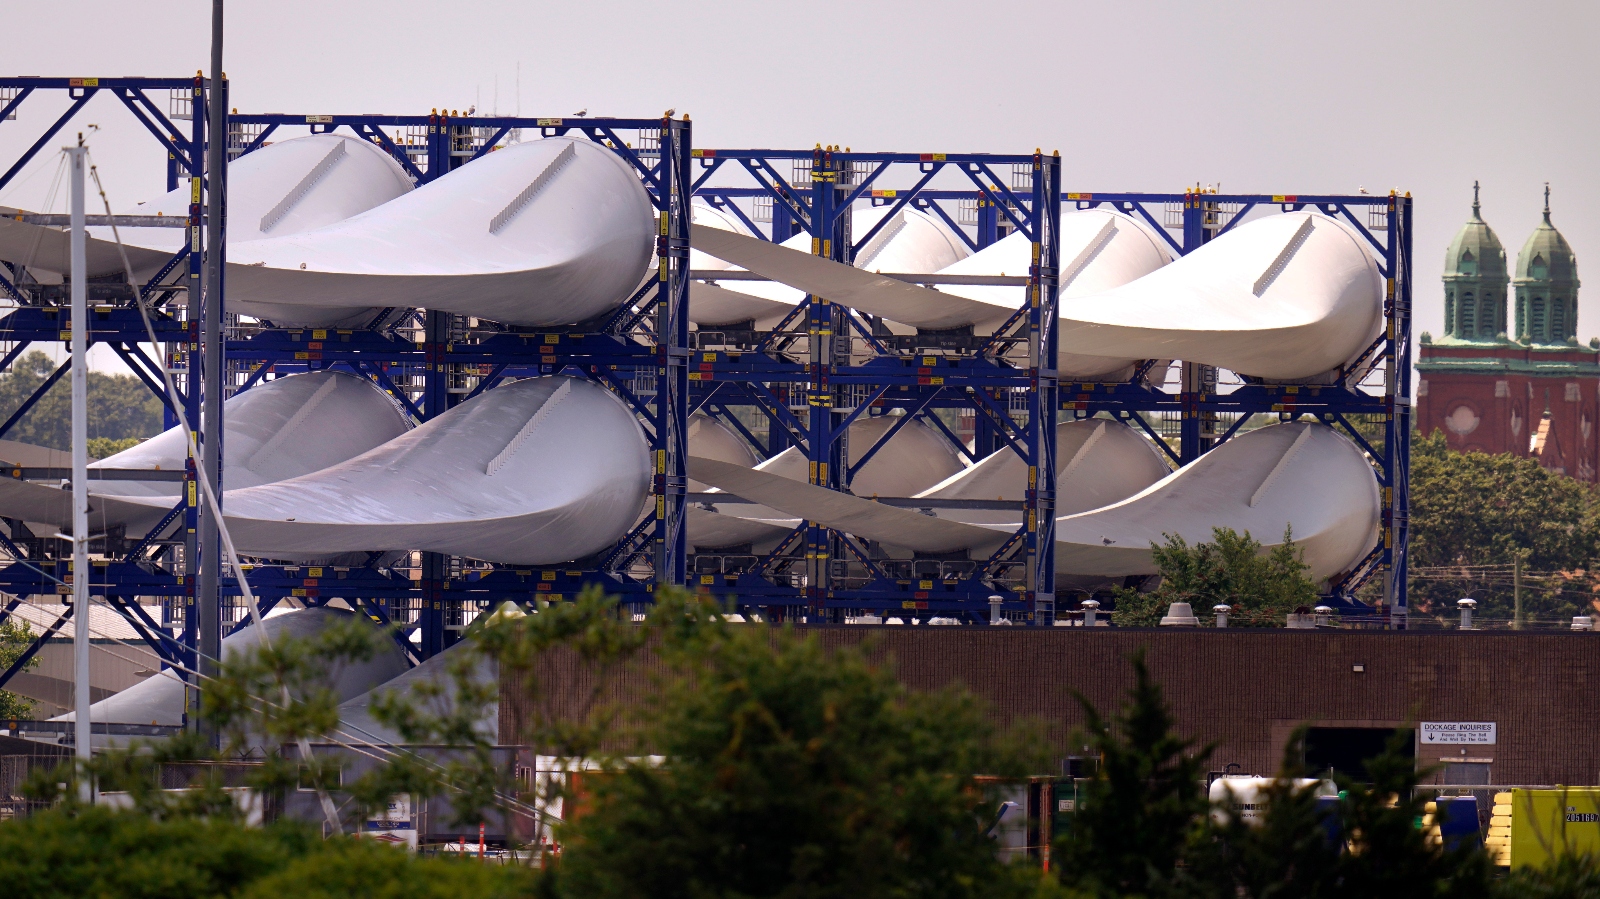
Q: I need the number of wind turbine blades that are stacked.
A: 14